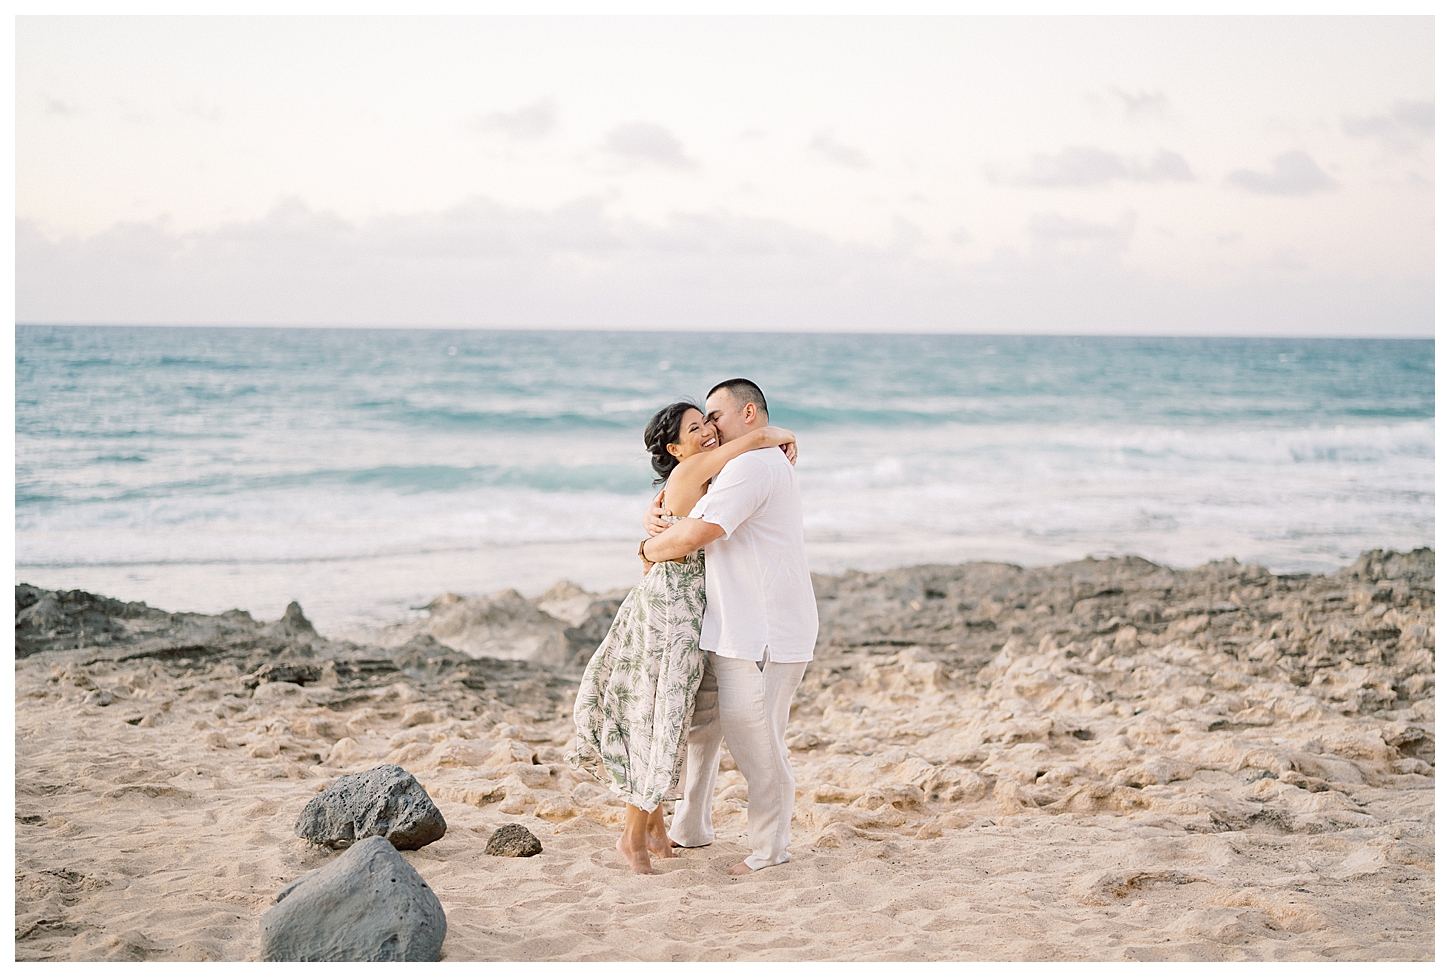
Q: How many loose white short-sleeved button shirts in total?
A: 1